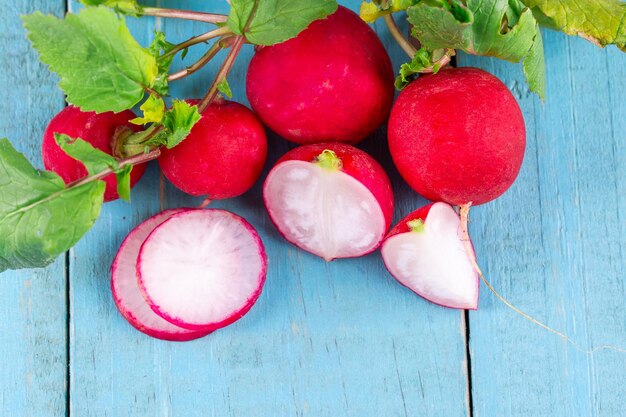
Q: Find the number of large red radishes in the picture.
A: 2